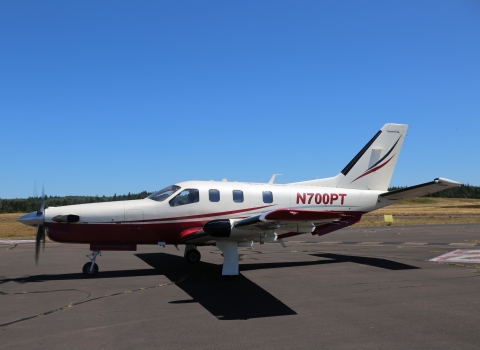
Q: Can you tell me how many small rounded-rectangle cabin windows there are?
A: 3